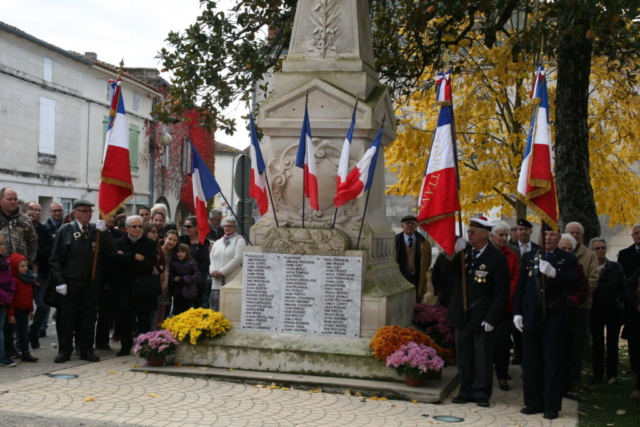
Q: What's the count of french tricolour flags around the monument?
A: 8